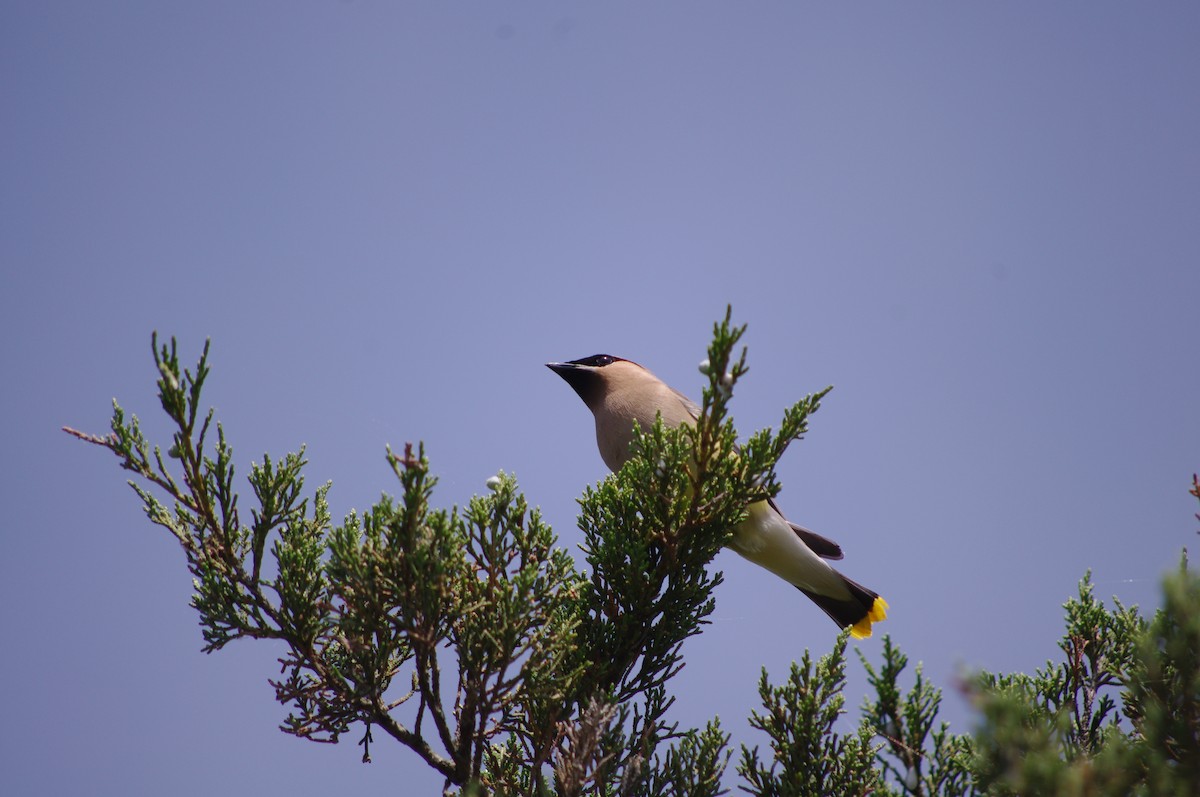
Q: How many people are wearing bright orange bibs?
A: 0